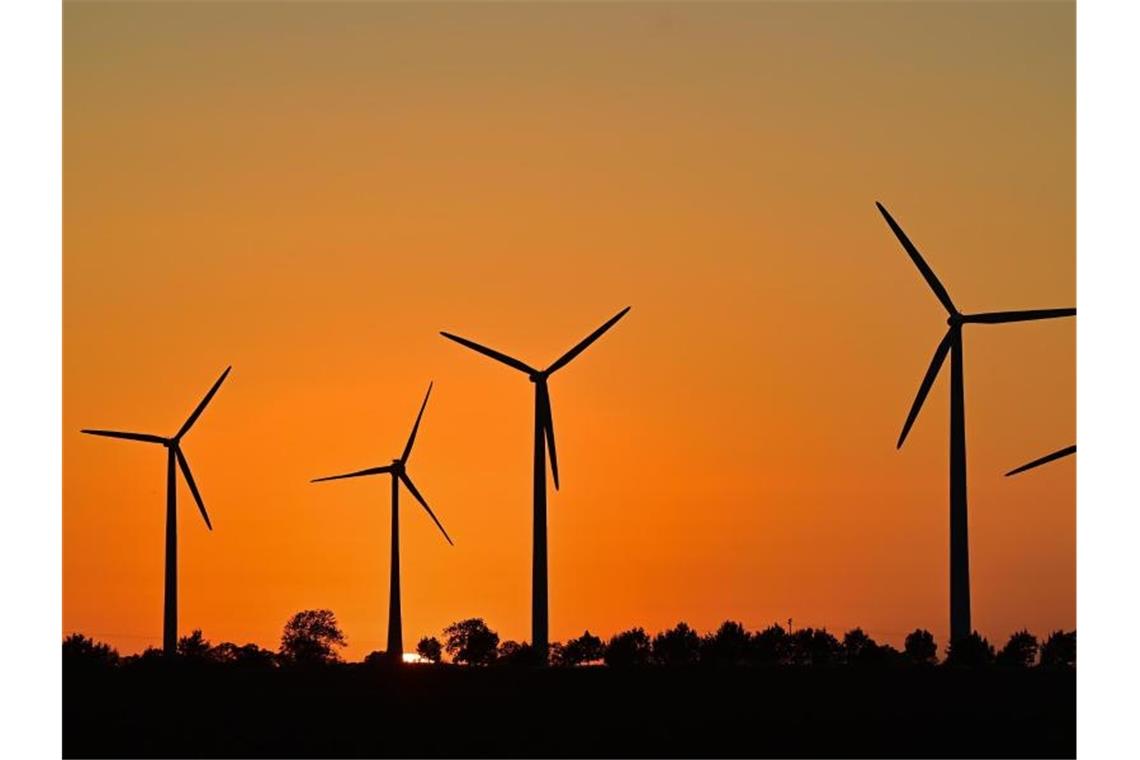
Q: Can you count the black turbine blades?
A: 13